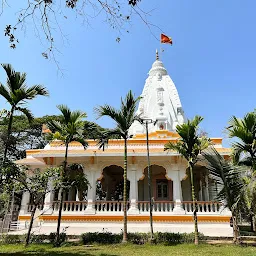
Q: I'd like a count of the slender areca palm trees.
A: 5